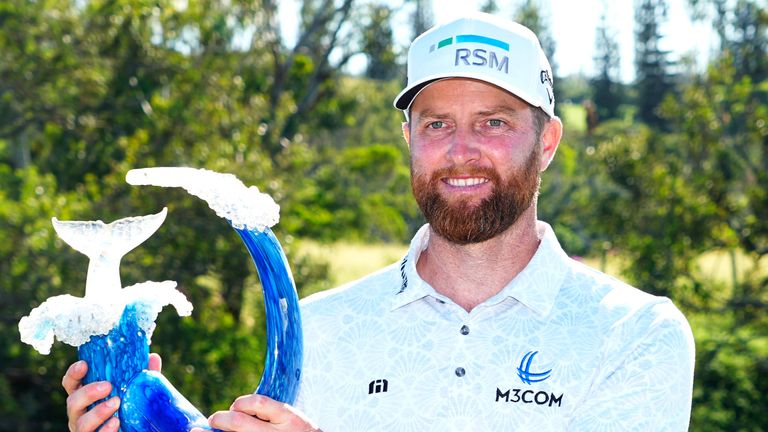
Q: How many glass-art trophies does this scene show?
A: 1